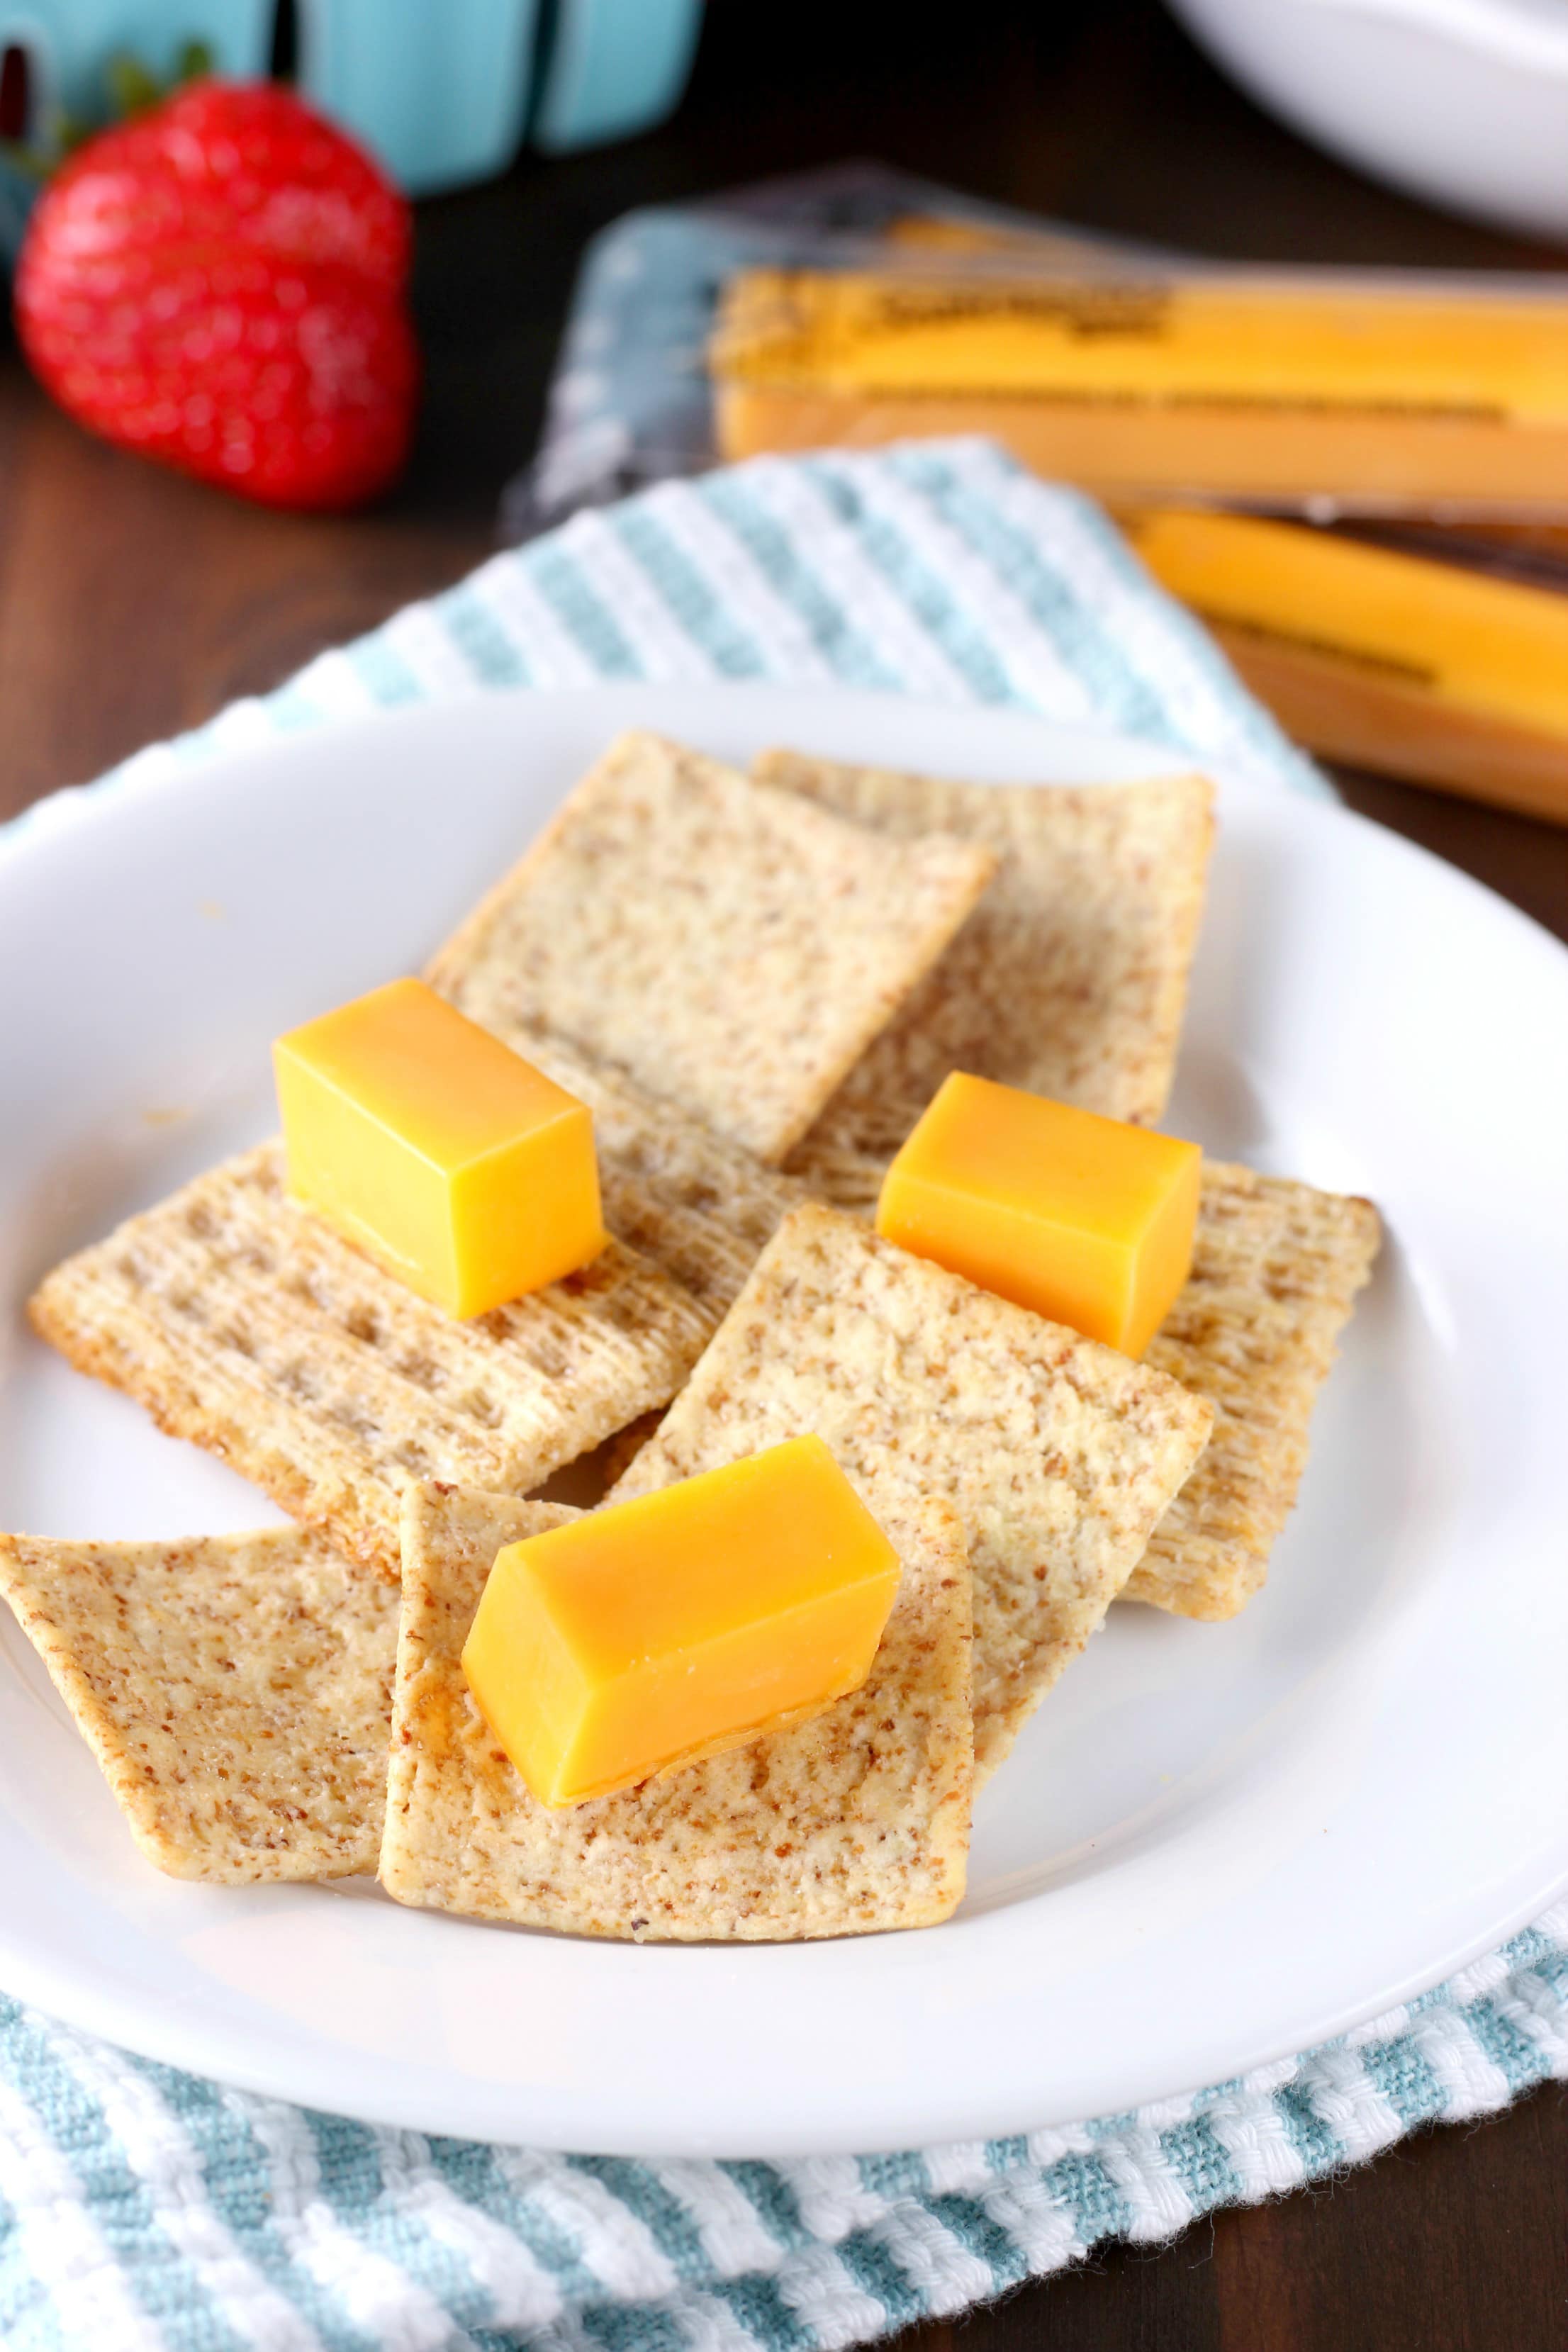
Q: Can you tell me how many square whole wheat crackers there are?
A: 7